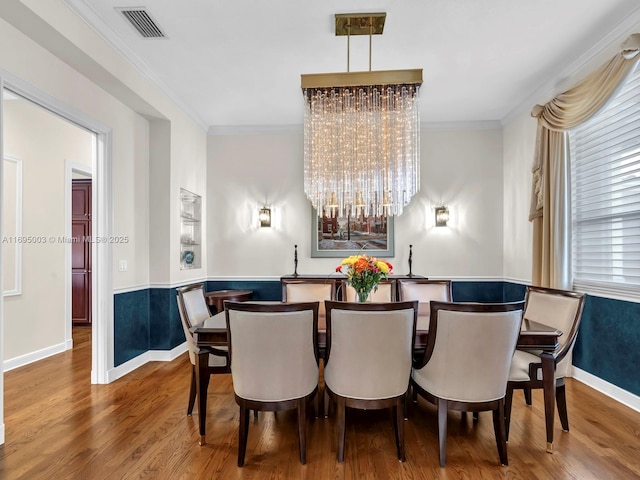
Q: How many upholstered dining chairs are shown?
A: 8